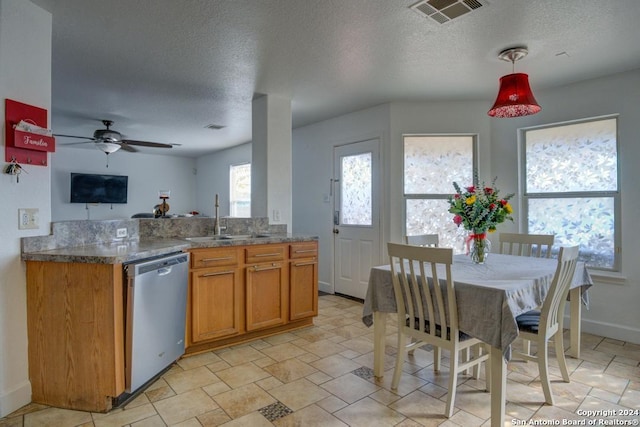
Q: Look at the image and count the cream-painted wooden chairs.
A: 4